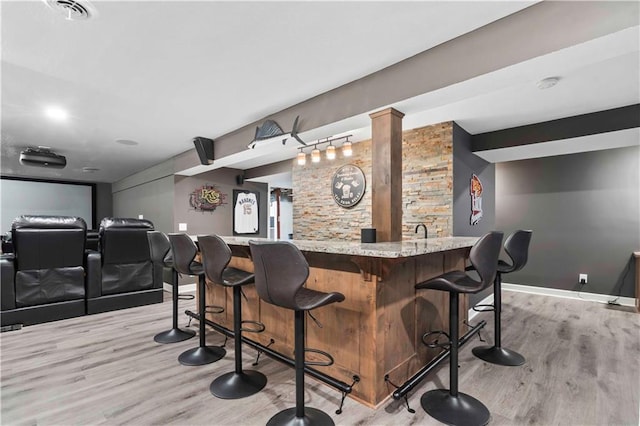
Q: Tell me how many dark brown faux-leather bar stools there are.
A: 6